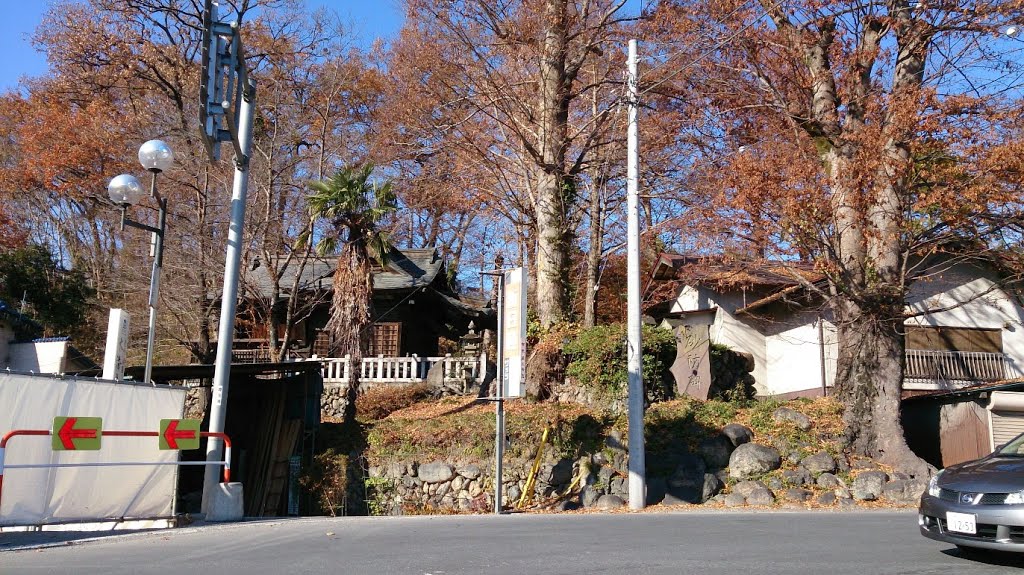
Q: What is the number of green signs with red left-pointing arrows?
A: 2